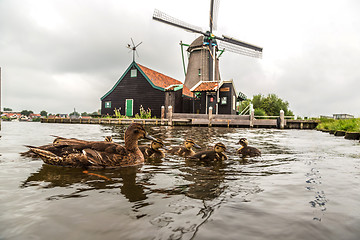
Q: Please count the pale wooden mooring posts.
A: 5